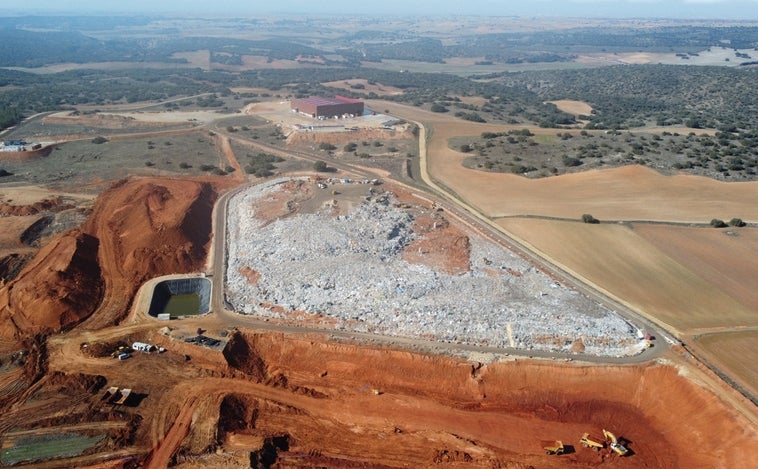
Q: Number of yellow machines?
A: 3